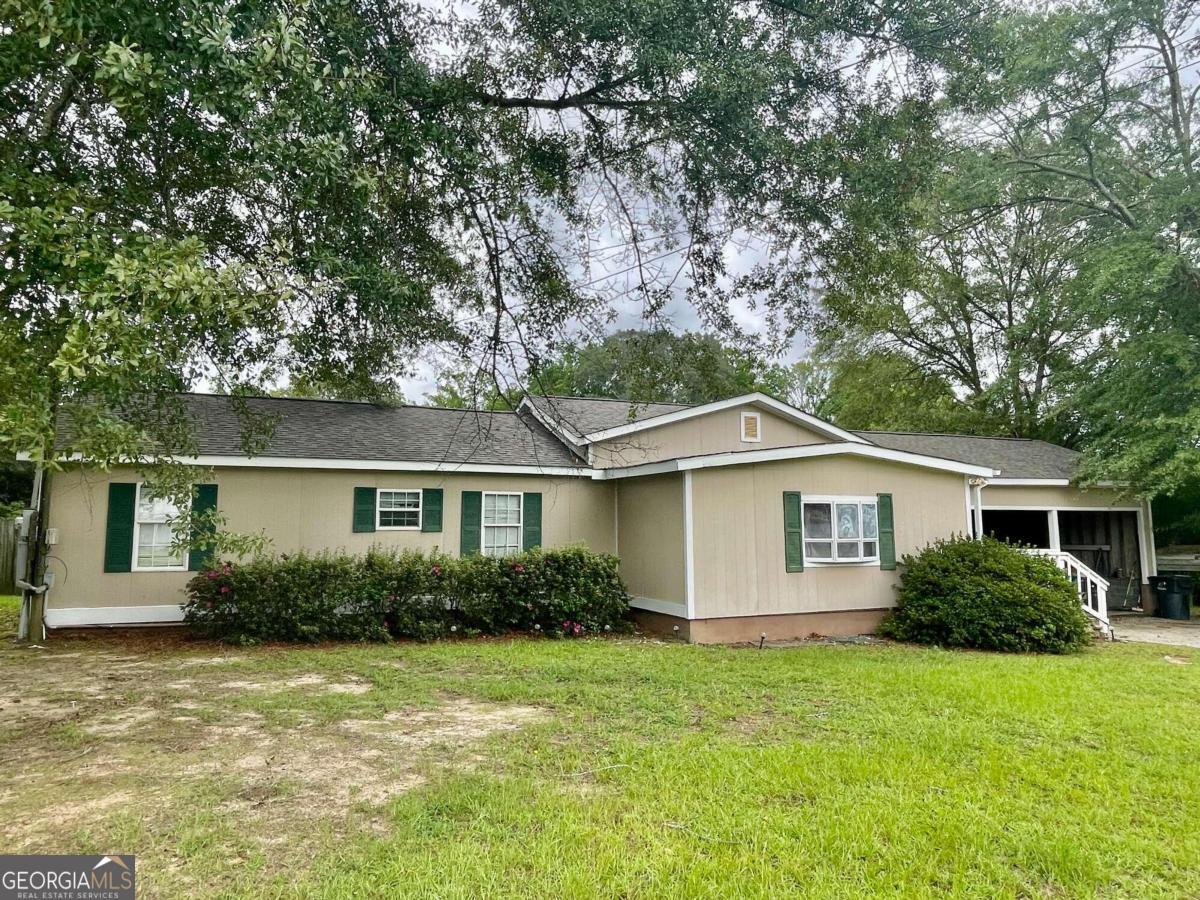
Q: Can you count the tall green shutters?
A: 6